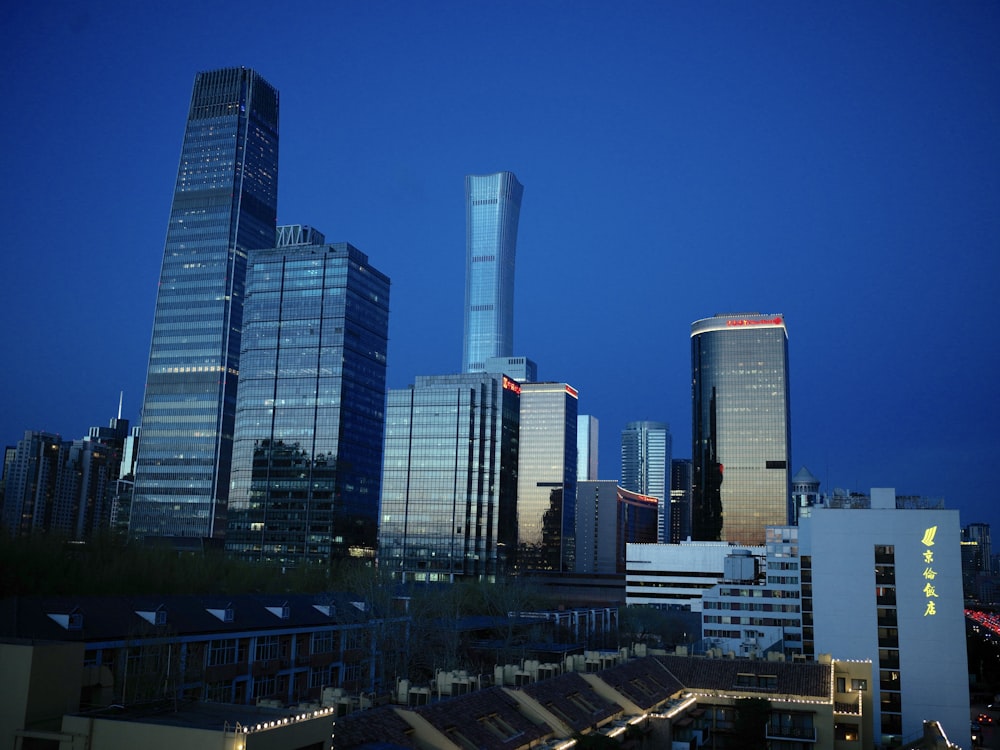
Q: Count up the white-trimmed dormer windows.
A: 6